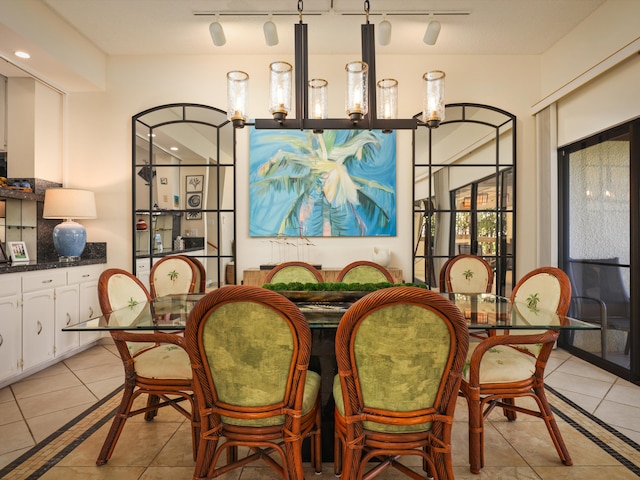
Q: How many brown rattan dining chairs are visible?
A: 8